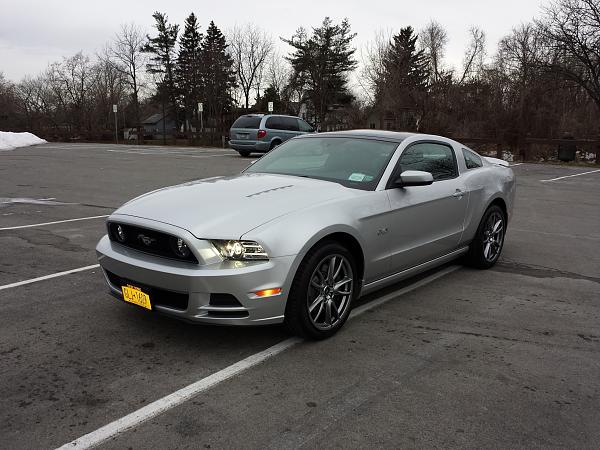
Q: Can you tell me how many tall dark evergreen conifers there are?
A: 5